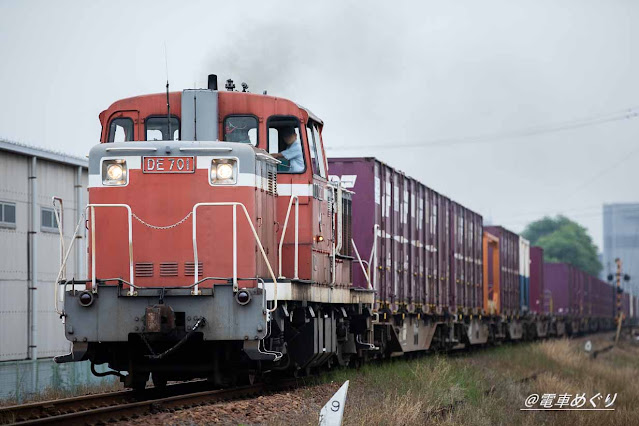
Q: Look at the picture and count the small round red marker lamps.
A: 2